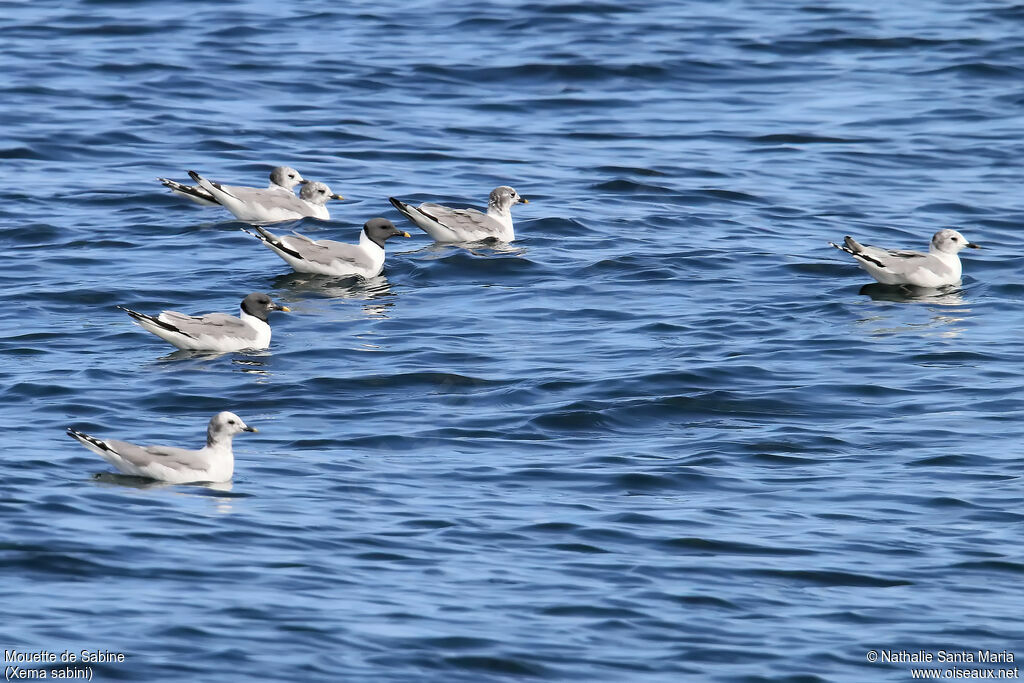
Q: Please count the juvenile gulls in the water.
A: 5